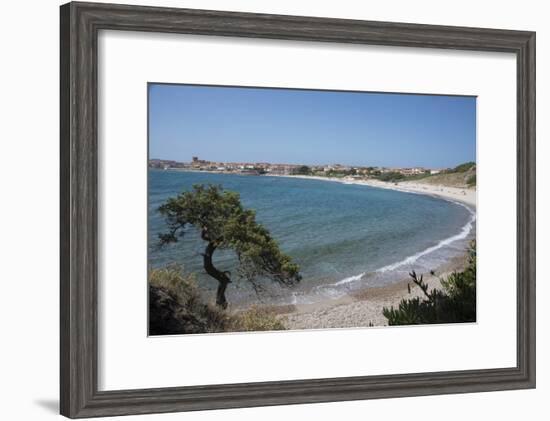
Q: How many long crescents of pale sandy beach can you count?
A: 1